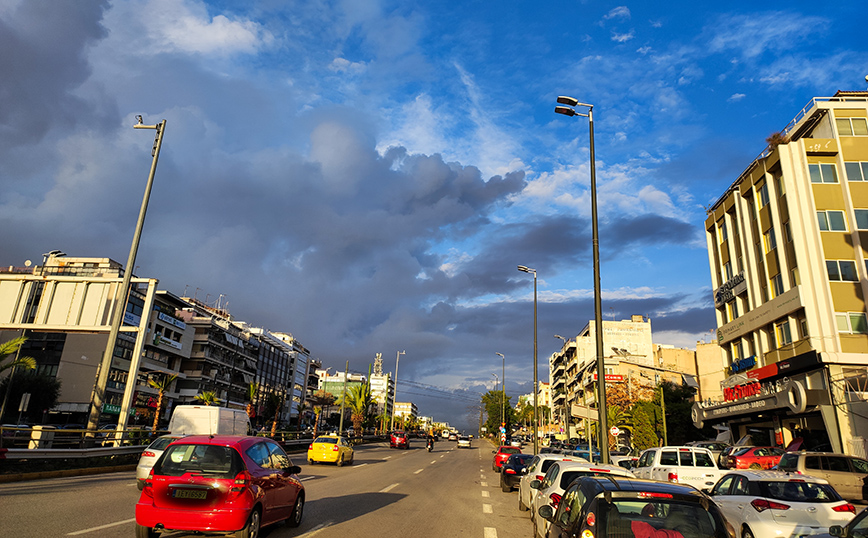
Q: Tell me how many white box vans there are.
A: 1